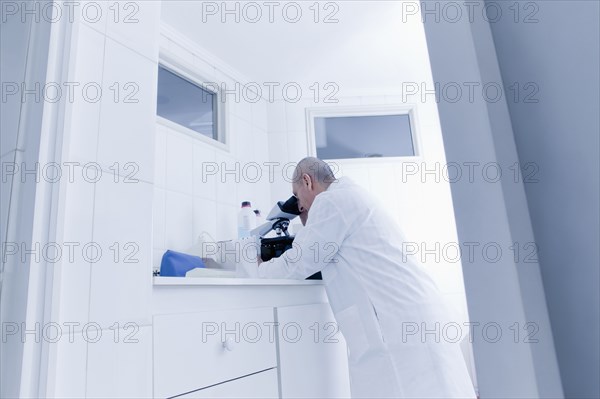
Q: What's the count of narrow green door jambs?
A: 0